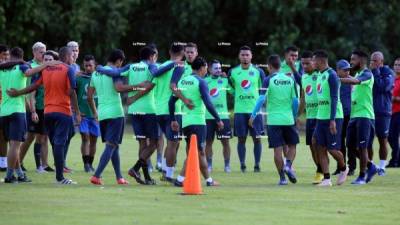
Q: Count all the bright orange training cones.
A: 1